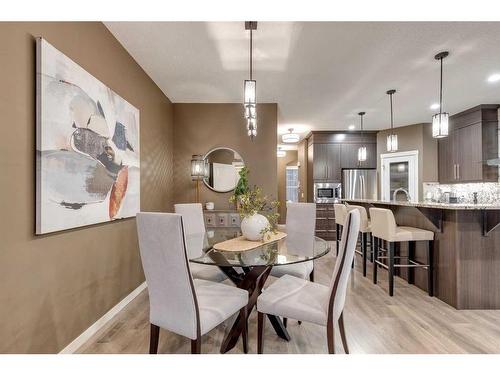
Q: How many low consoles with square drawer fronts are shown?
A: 1